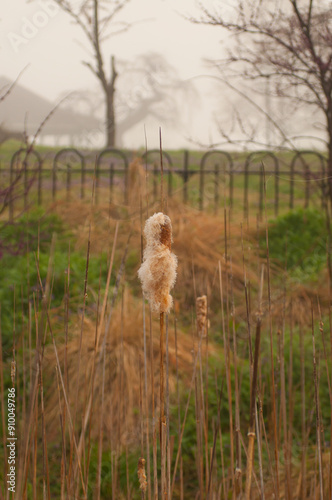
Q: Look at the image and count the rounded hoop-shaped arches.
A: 7